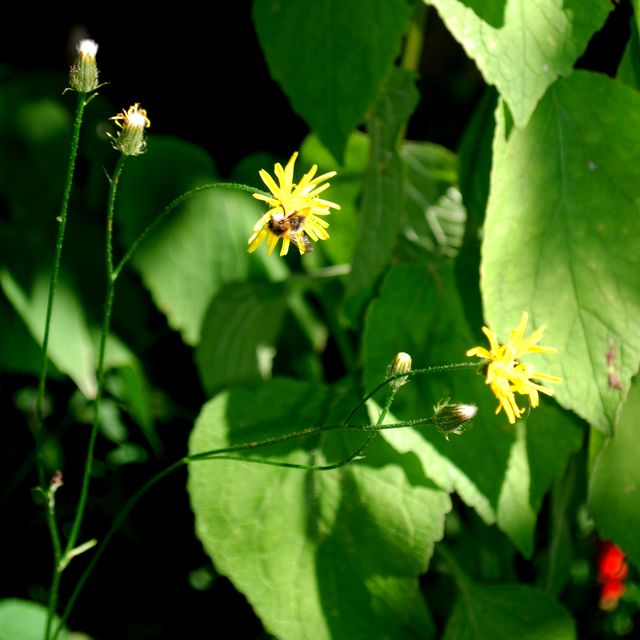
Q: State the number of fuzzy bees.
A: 1